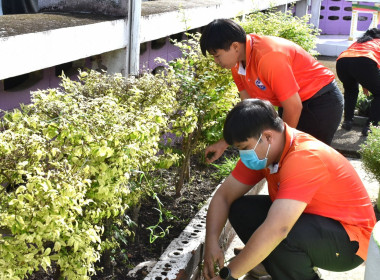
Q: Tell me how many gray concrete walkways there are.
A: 1